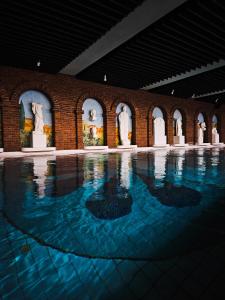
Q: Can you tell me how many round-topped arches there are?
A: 7